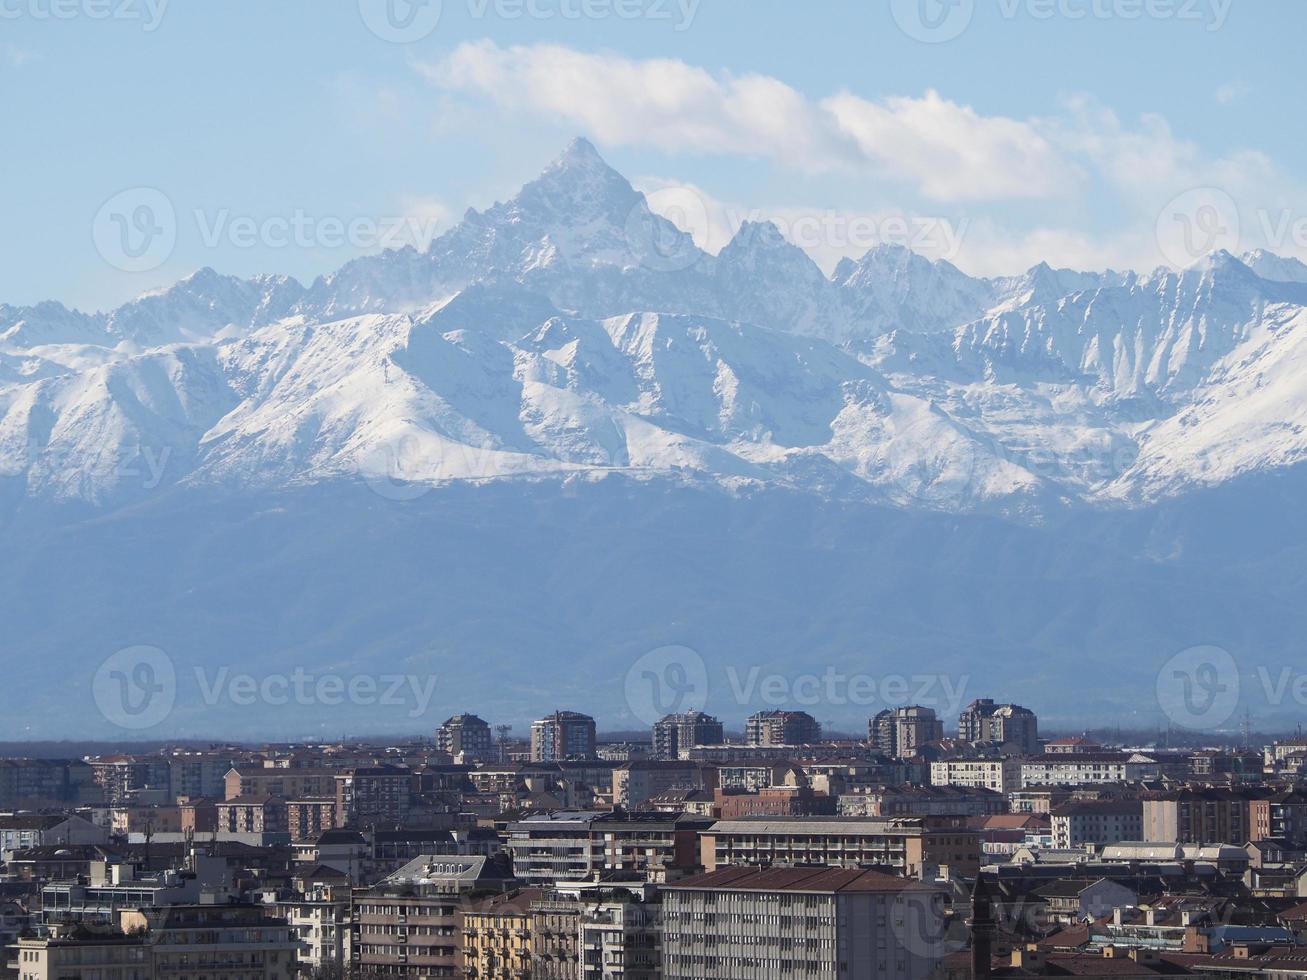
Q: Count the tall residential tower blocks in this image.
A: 6